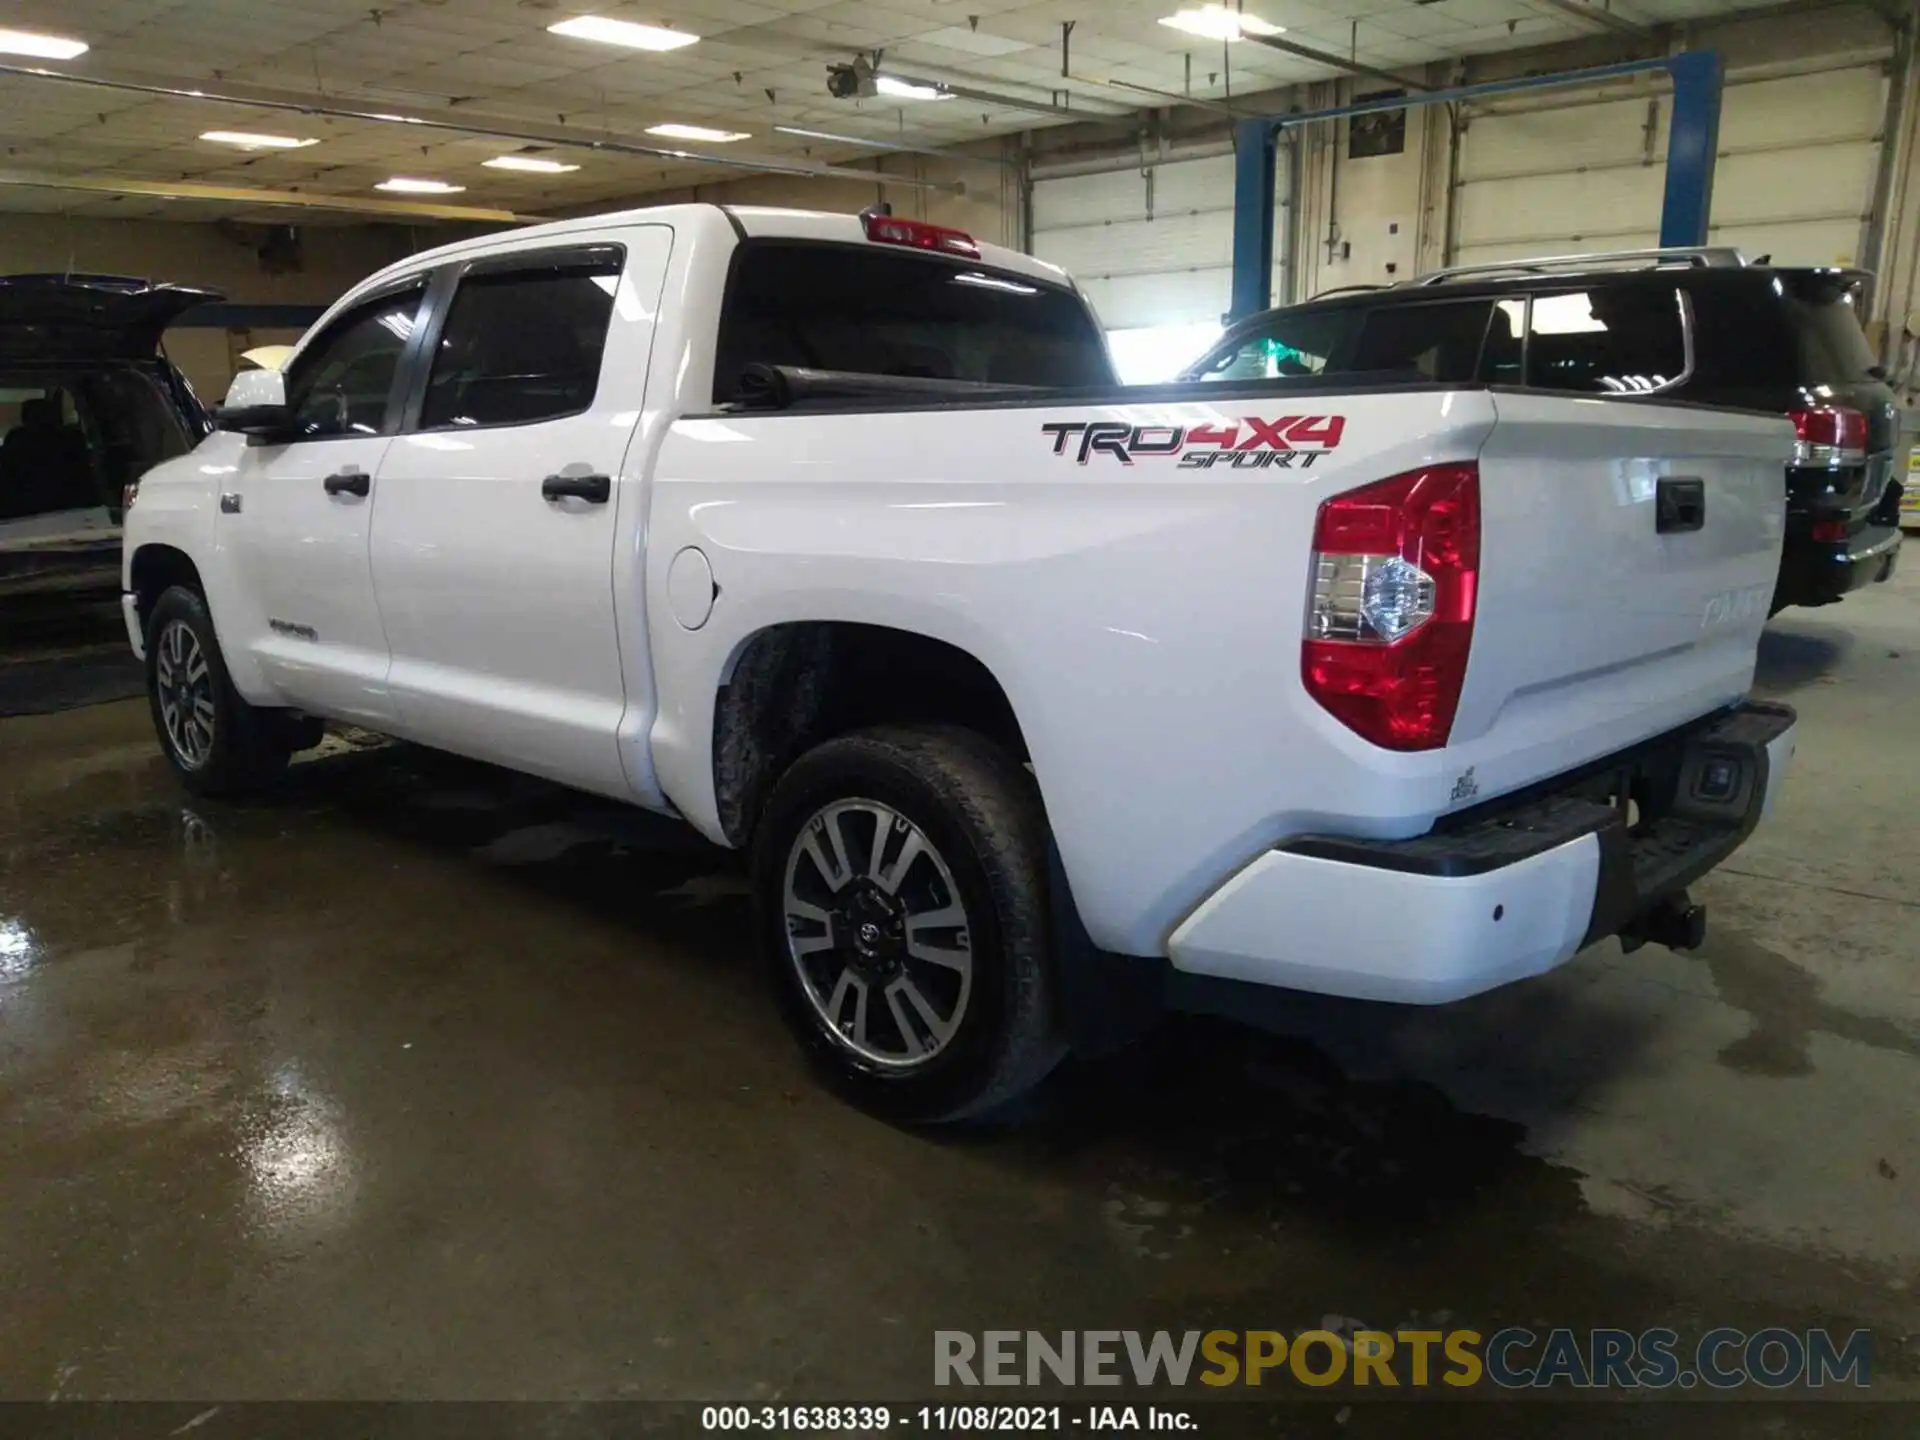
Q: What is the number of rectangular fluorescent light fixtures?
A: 8